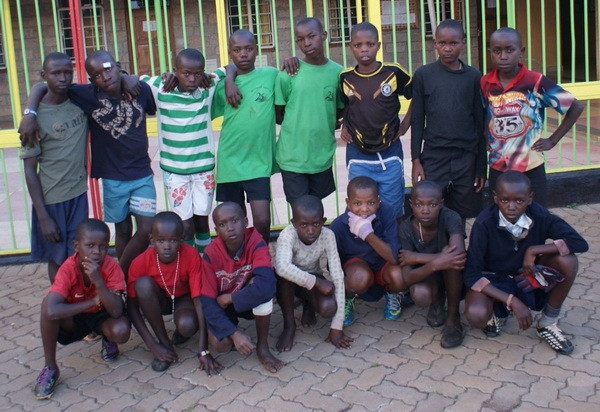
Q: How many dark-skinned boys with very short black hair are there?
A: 15